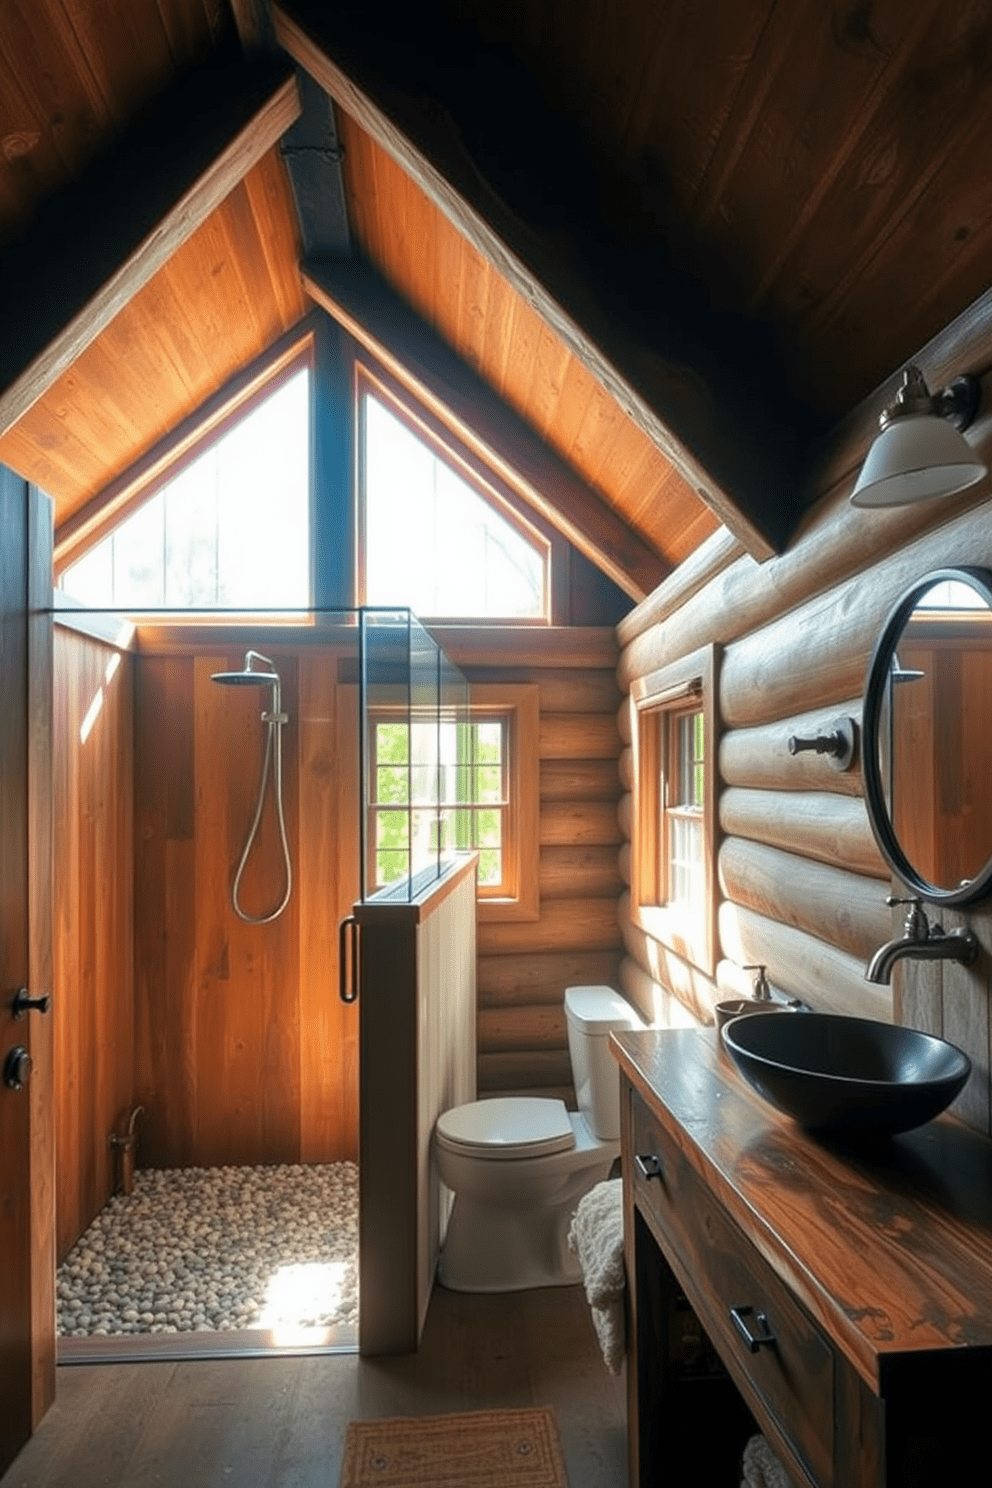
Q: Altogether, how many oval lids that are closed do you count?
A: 1